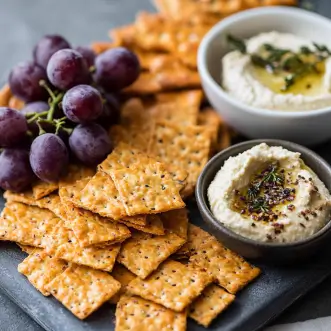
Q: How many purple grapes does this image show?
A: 12